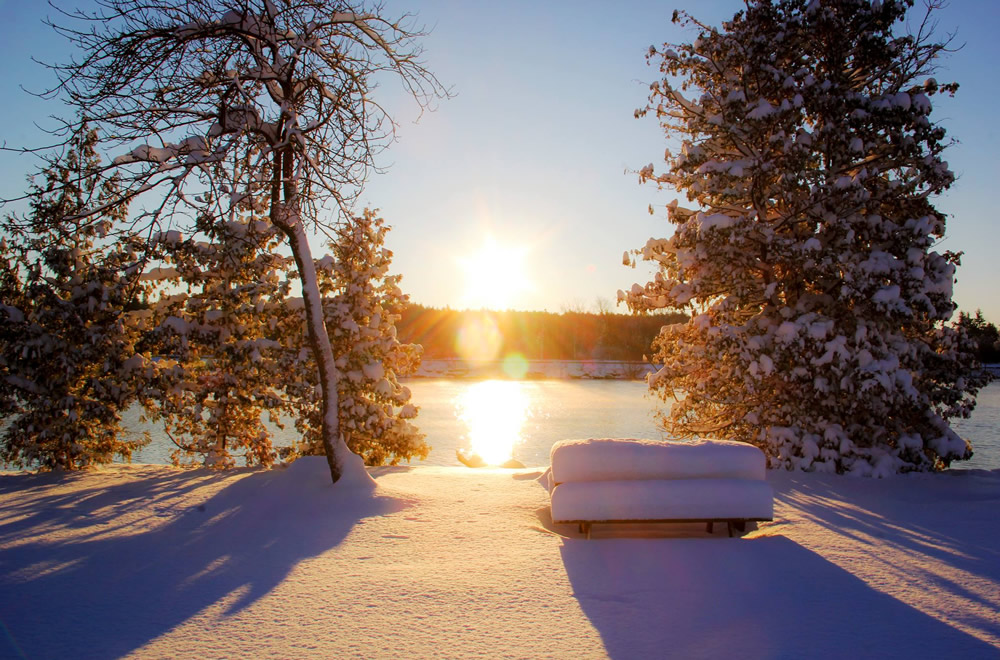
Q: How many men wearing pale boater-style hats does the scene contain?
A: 0